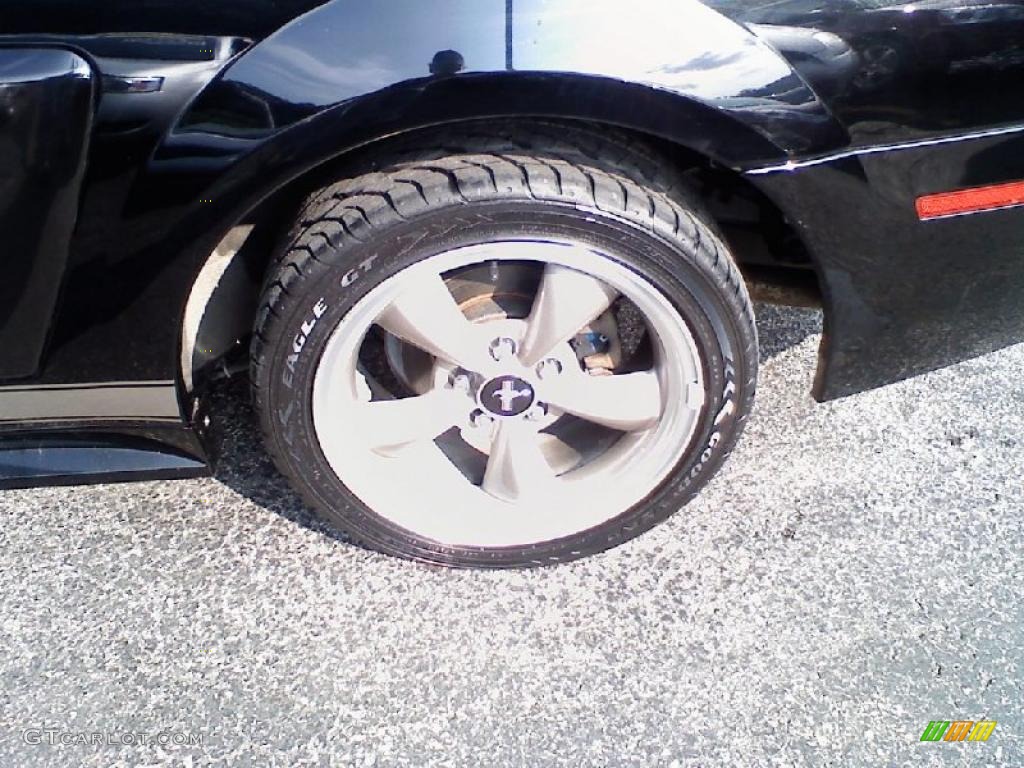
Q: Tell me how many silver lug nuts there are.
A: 5